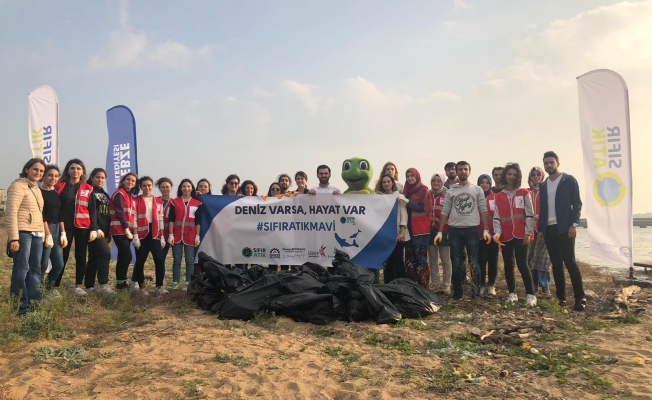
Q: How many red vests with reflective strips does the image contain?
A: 10